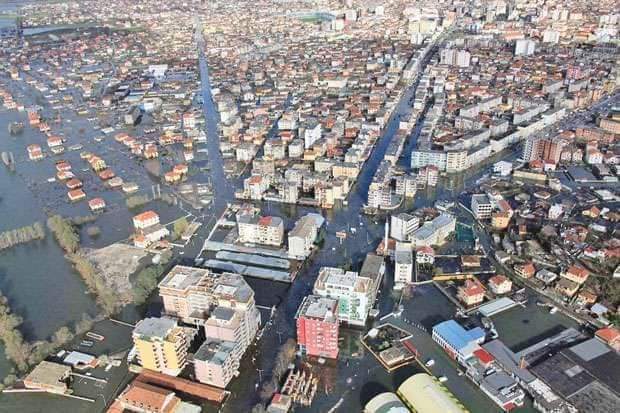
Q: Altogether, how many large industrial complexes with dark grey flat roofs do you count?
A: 1